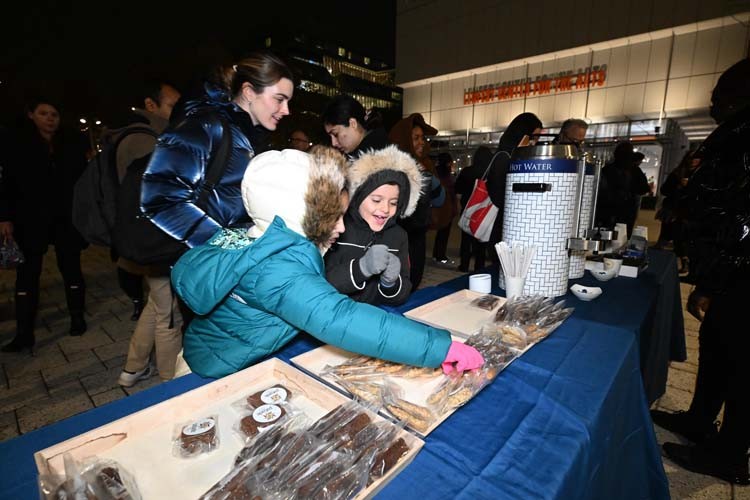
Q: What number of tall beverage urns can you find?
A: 2